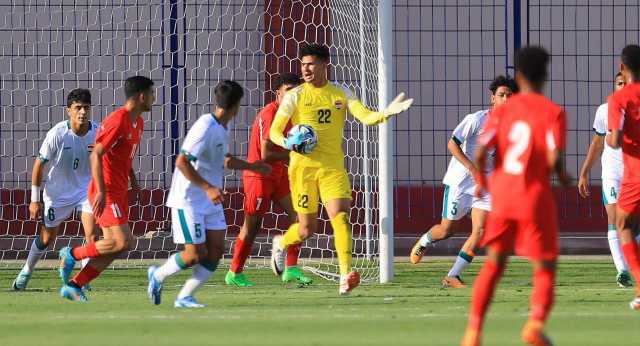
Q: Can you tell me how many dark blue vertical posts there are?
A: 2